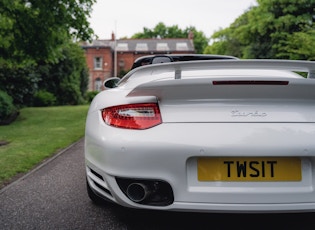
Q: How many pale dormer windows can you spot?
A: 4